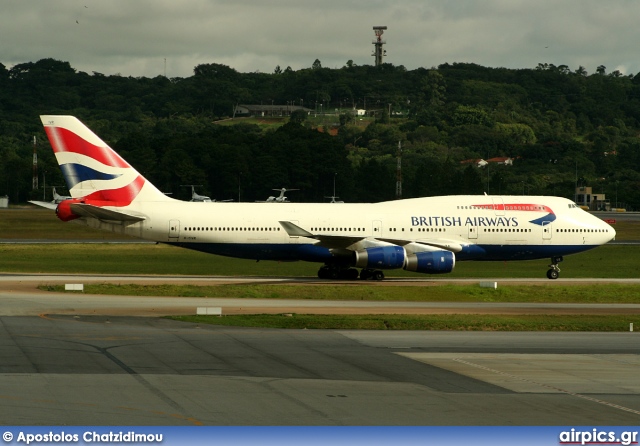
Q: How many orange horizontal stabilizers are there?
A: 0